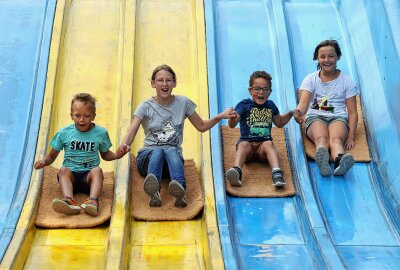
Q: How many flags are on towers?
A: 0